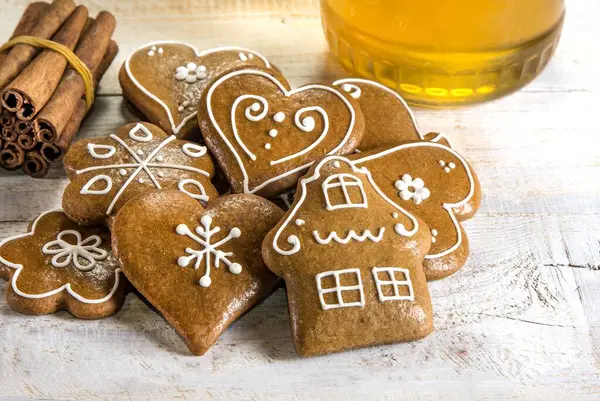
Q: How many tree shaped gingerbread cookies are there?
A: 0